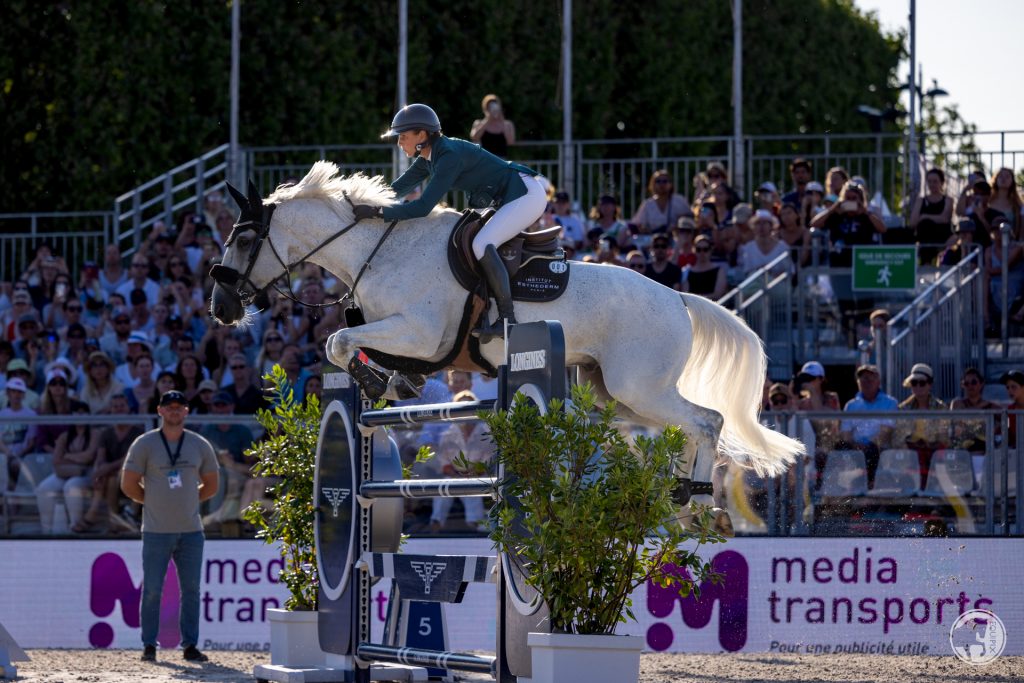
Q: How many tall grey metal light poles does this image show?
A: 5